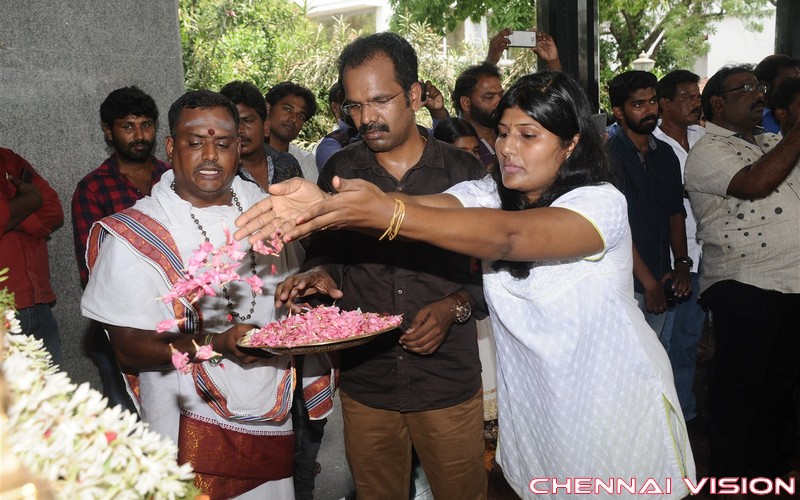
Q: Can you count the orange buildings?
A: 0